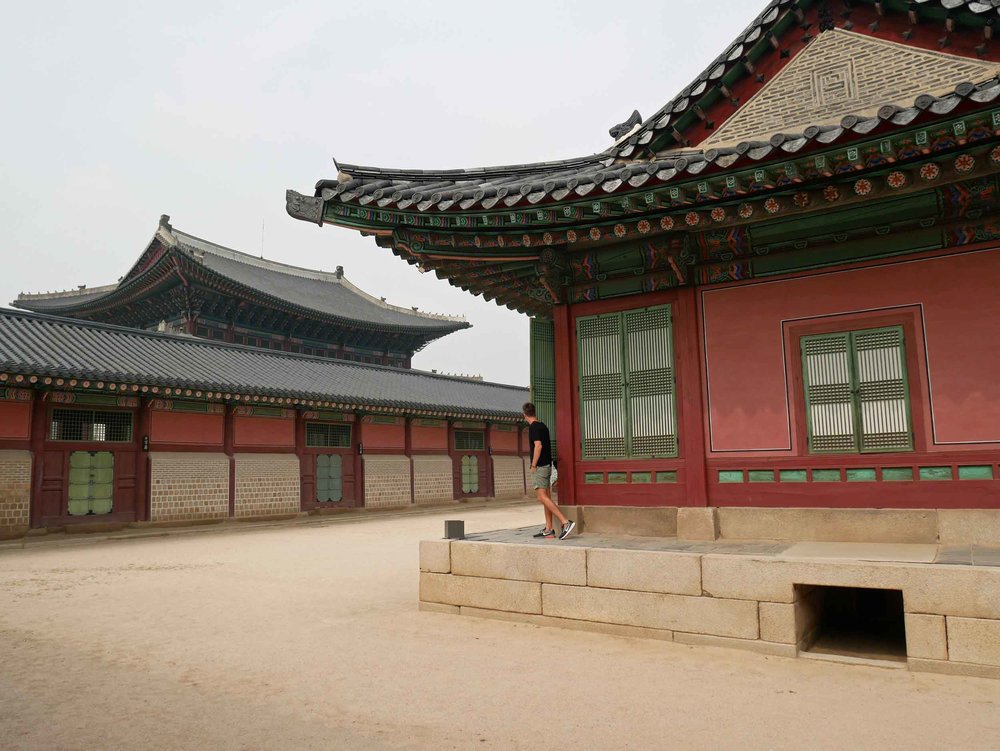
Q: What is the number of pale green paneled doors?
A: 3